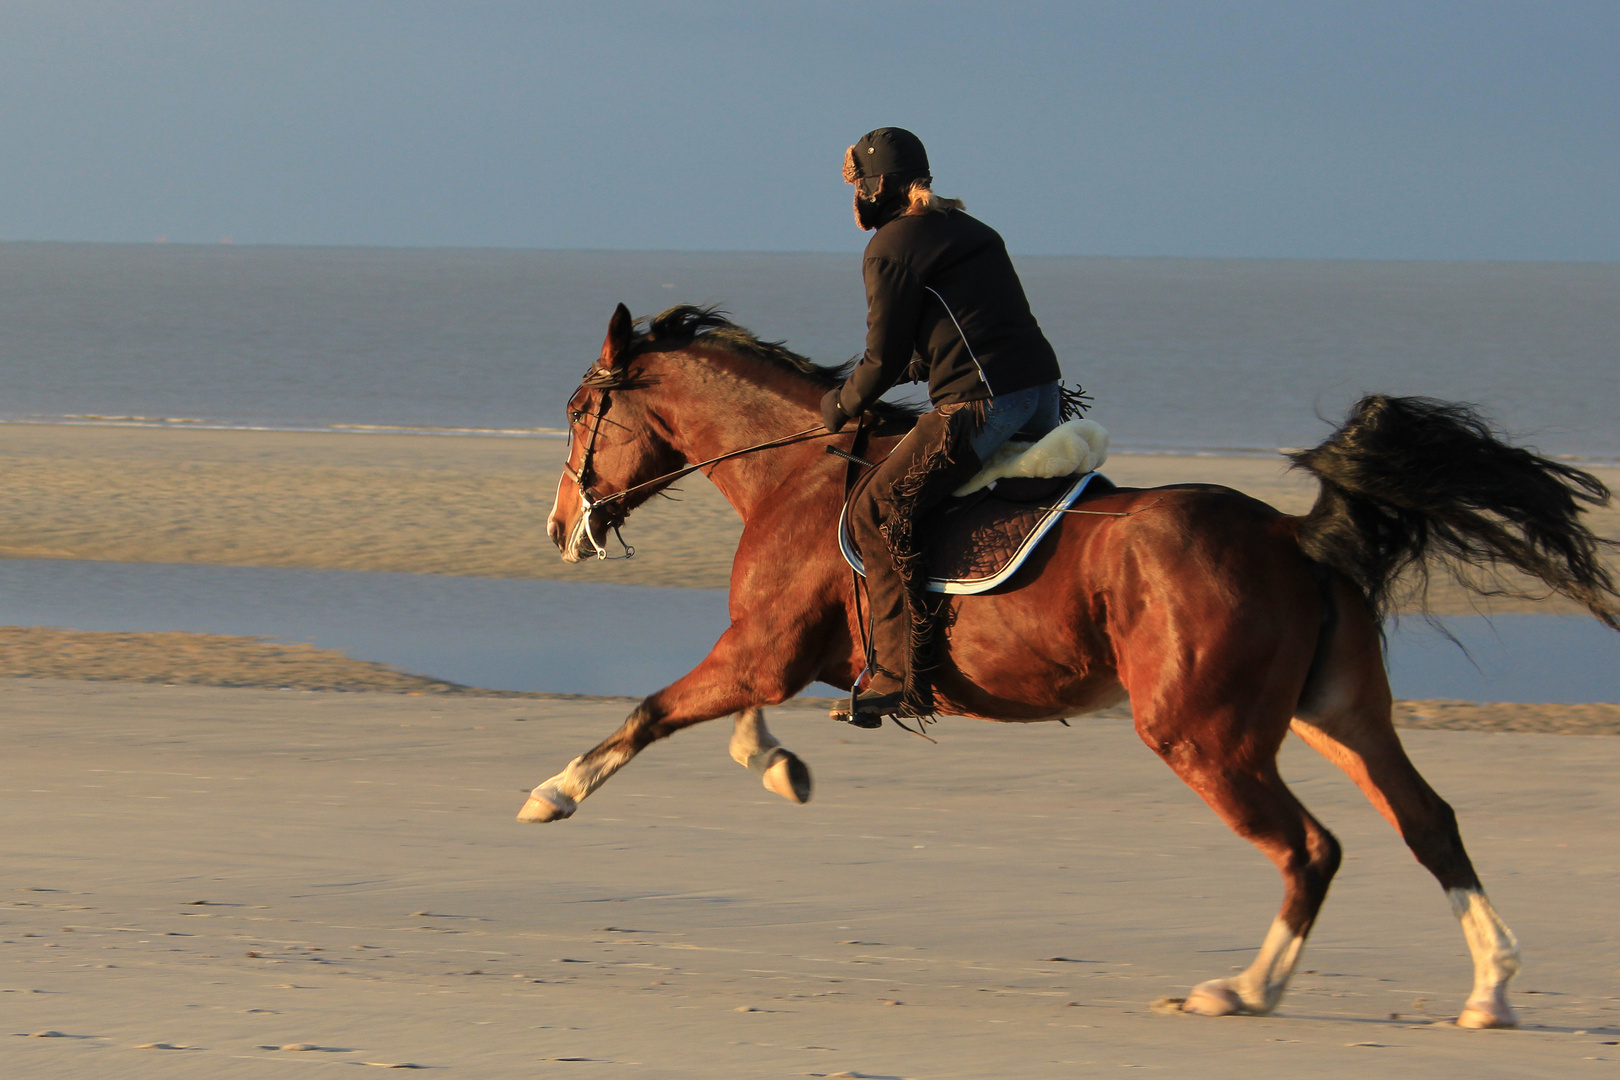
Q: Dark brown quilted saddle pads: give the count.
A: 1